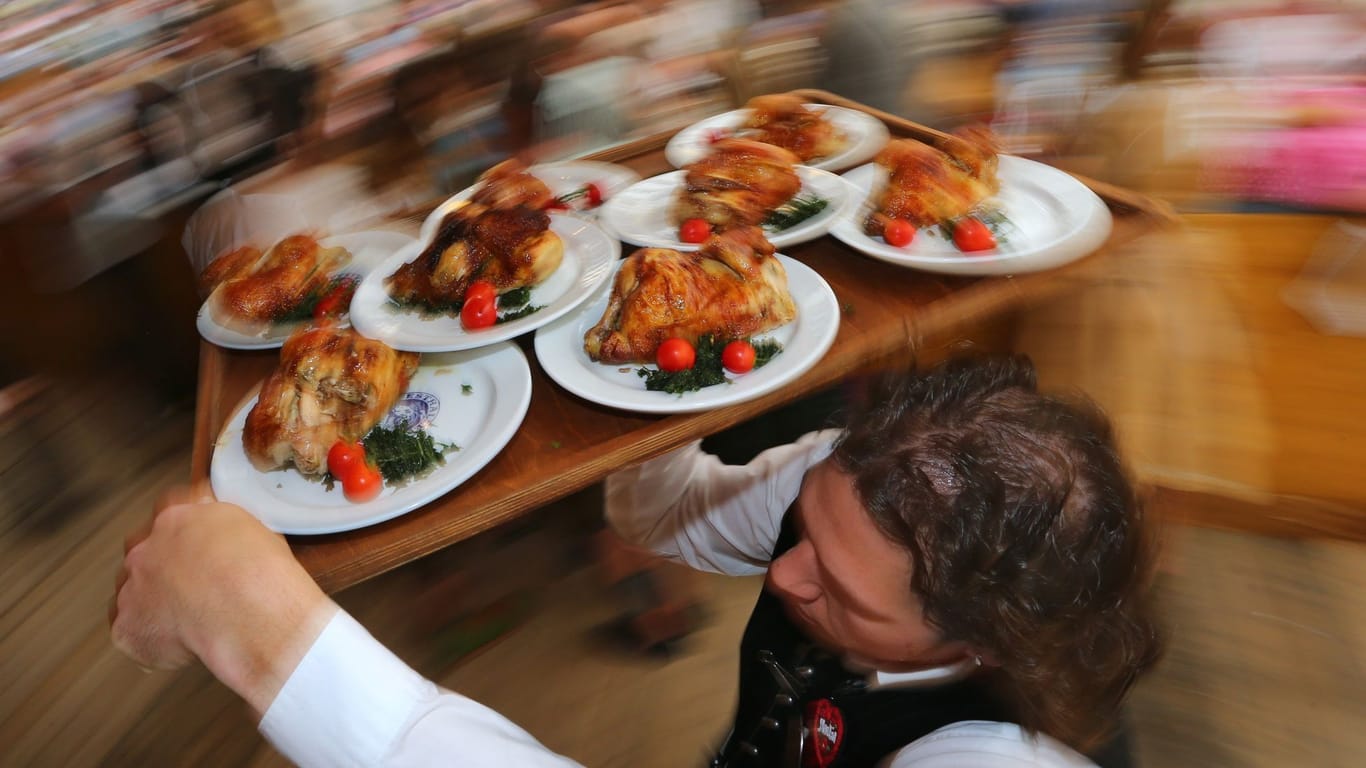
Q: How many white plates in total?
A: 8